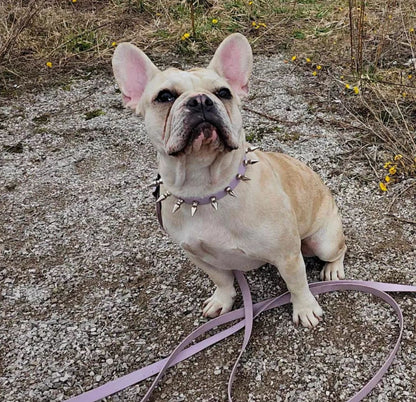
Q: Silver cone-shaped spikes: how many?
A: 9